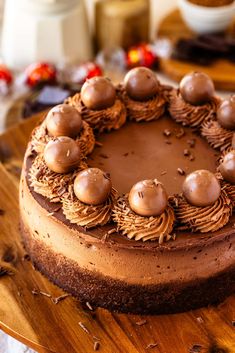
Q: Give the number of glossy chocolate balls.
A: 10